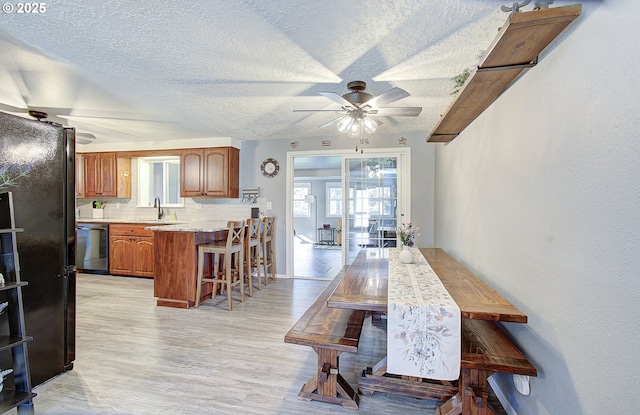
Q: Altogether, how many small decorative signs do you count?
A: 4